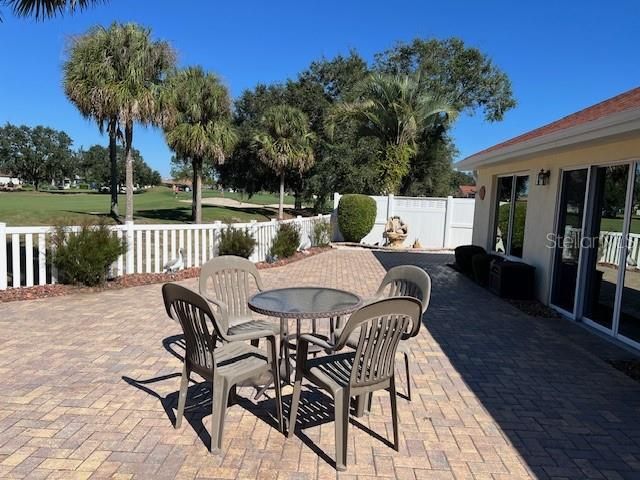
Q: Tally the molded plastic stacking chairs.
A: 4